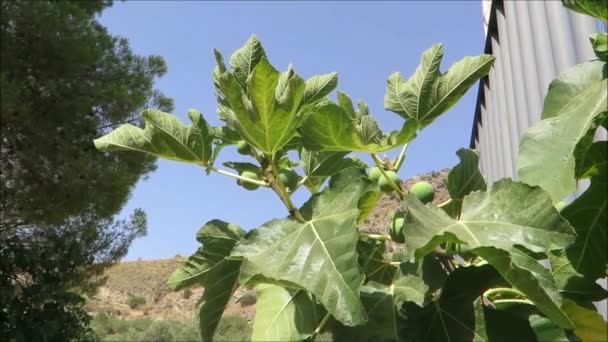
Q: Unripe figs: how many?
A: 7